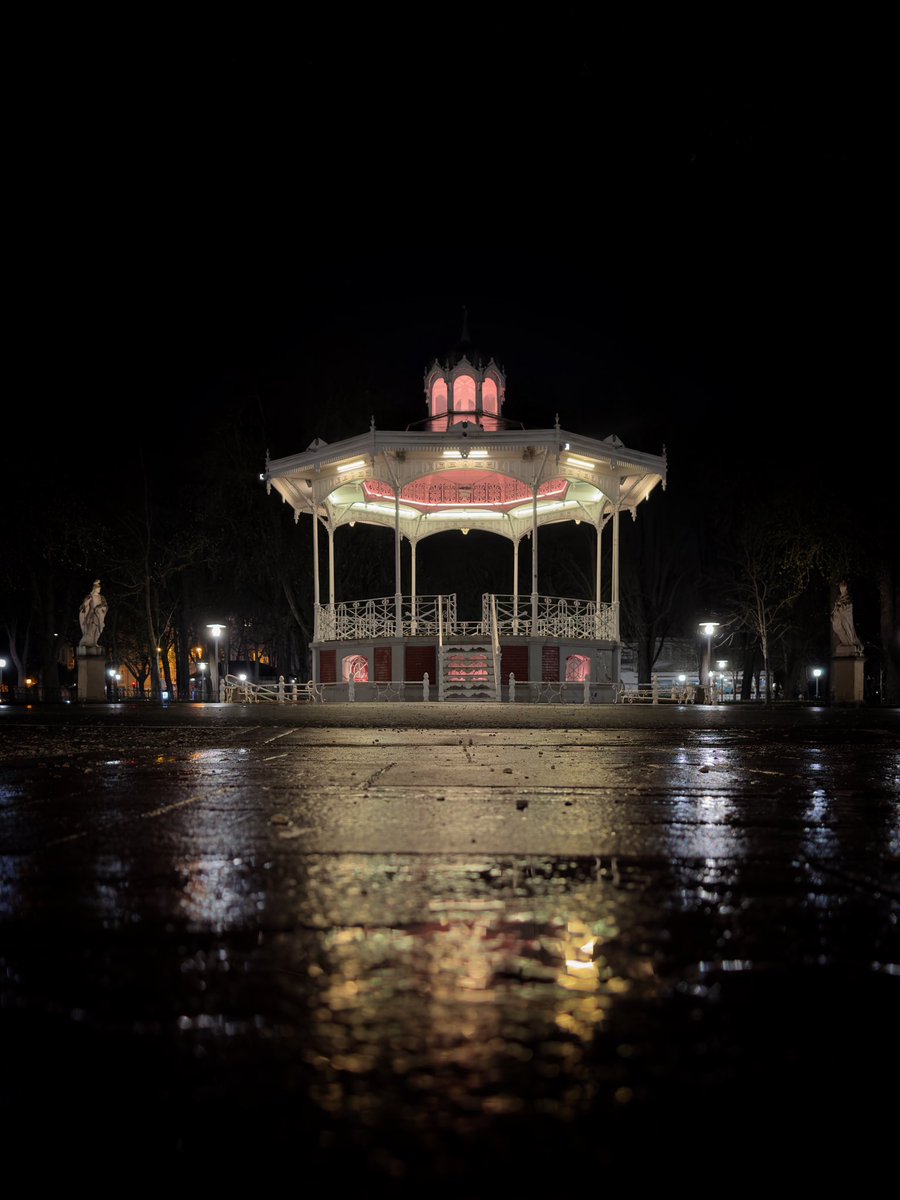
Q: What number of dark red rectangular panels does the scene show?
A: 5